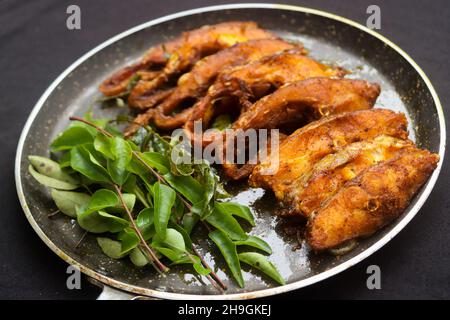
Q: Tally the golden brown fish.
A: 8